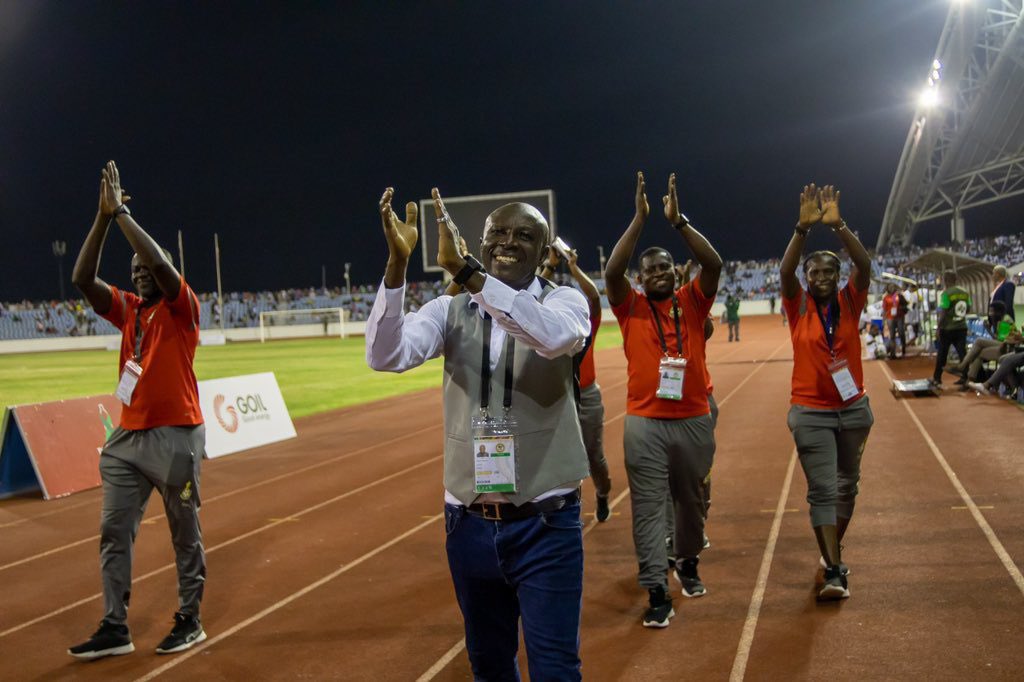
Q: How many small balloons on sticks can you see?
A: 0